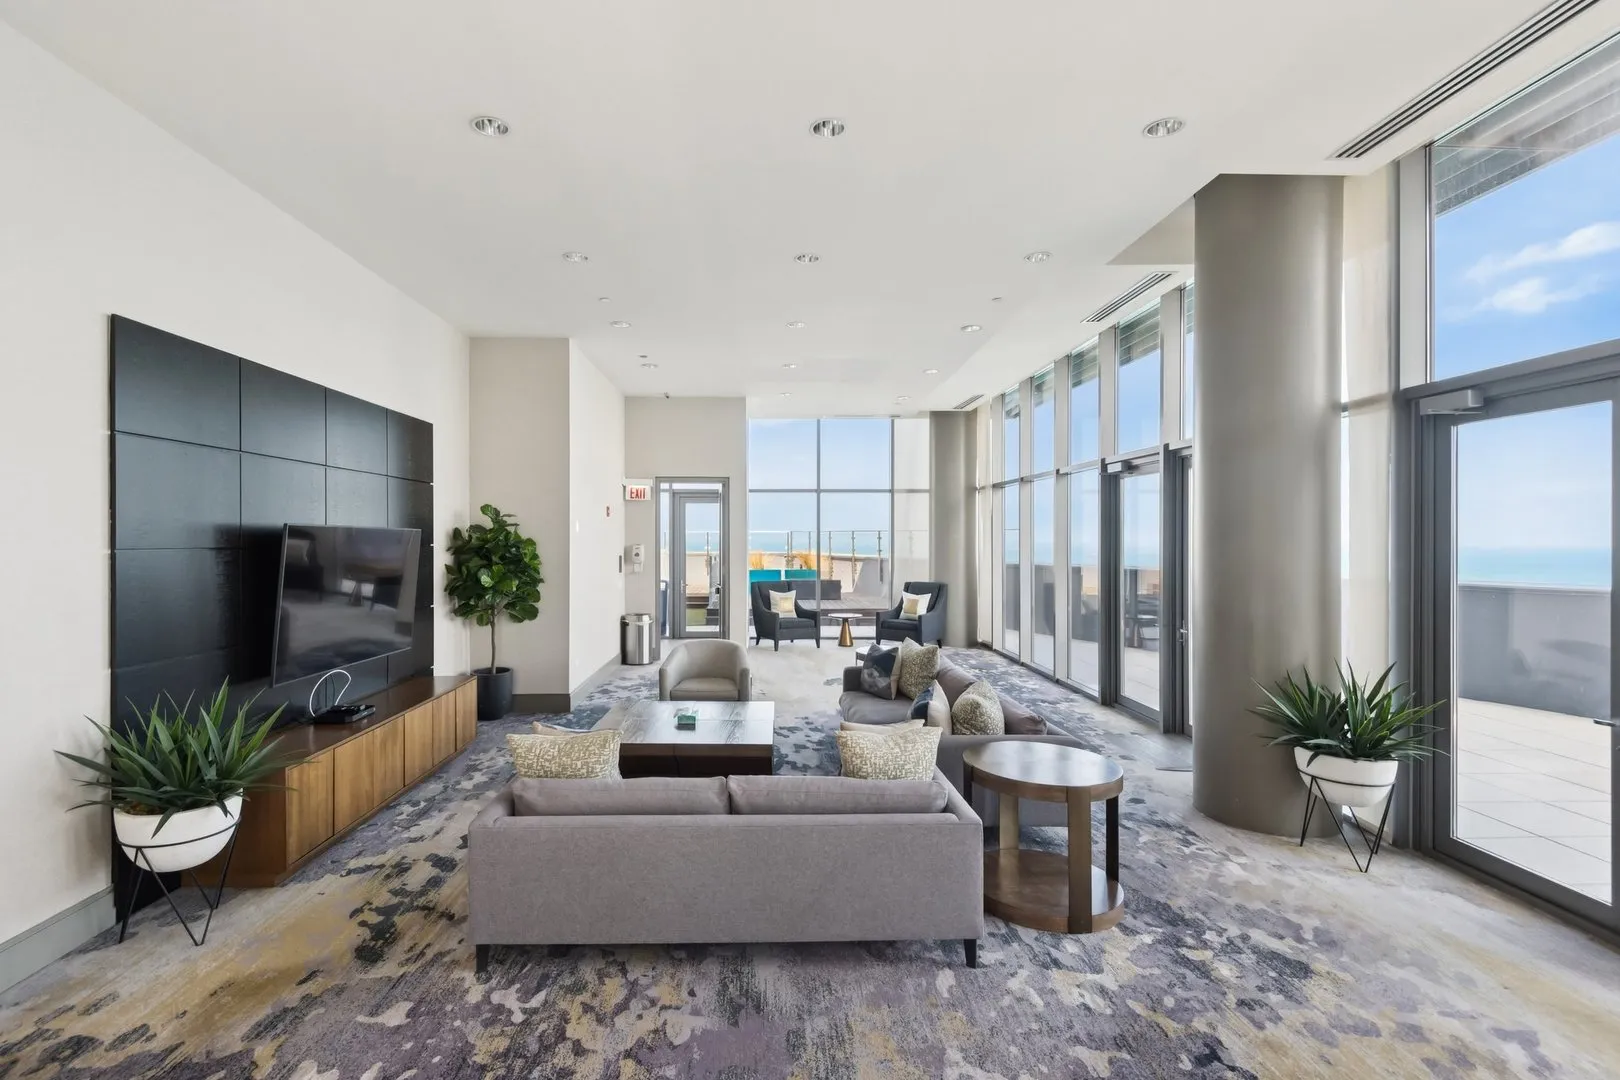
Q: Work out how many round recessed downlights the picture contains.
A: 14